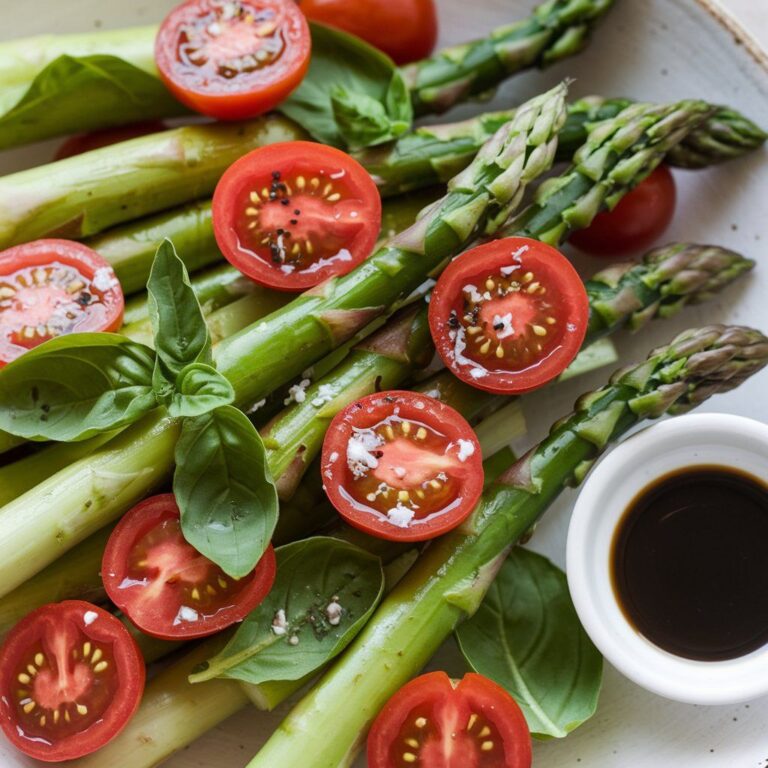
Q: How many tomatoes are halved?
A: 8